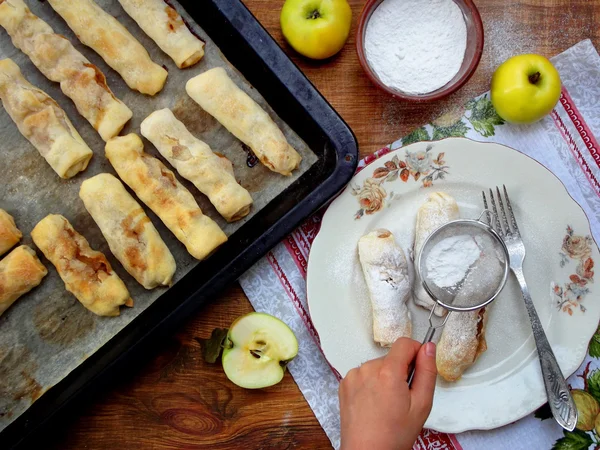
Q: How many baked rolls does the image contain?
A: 14